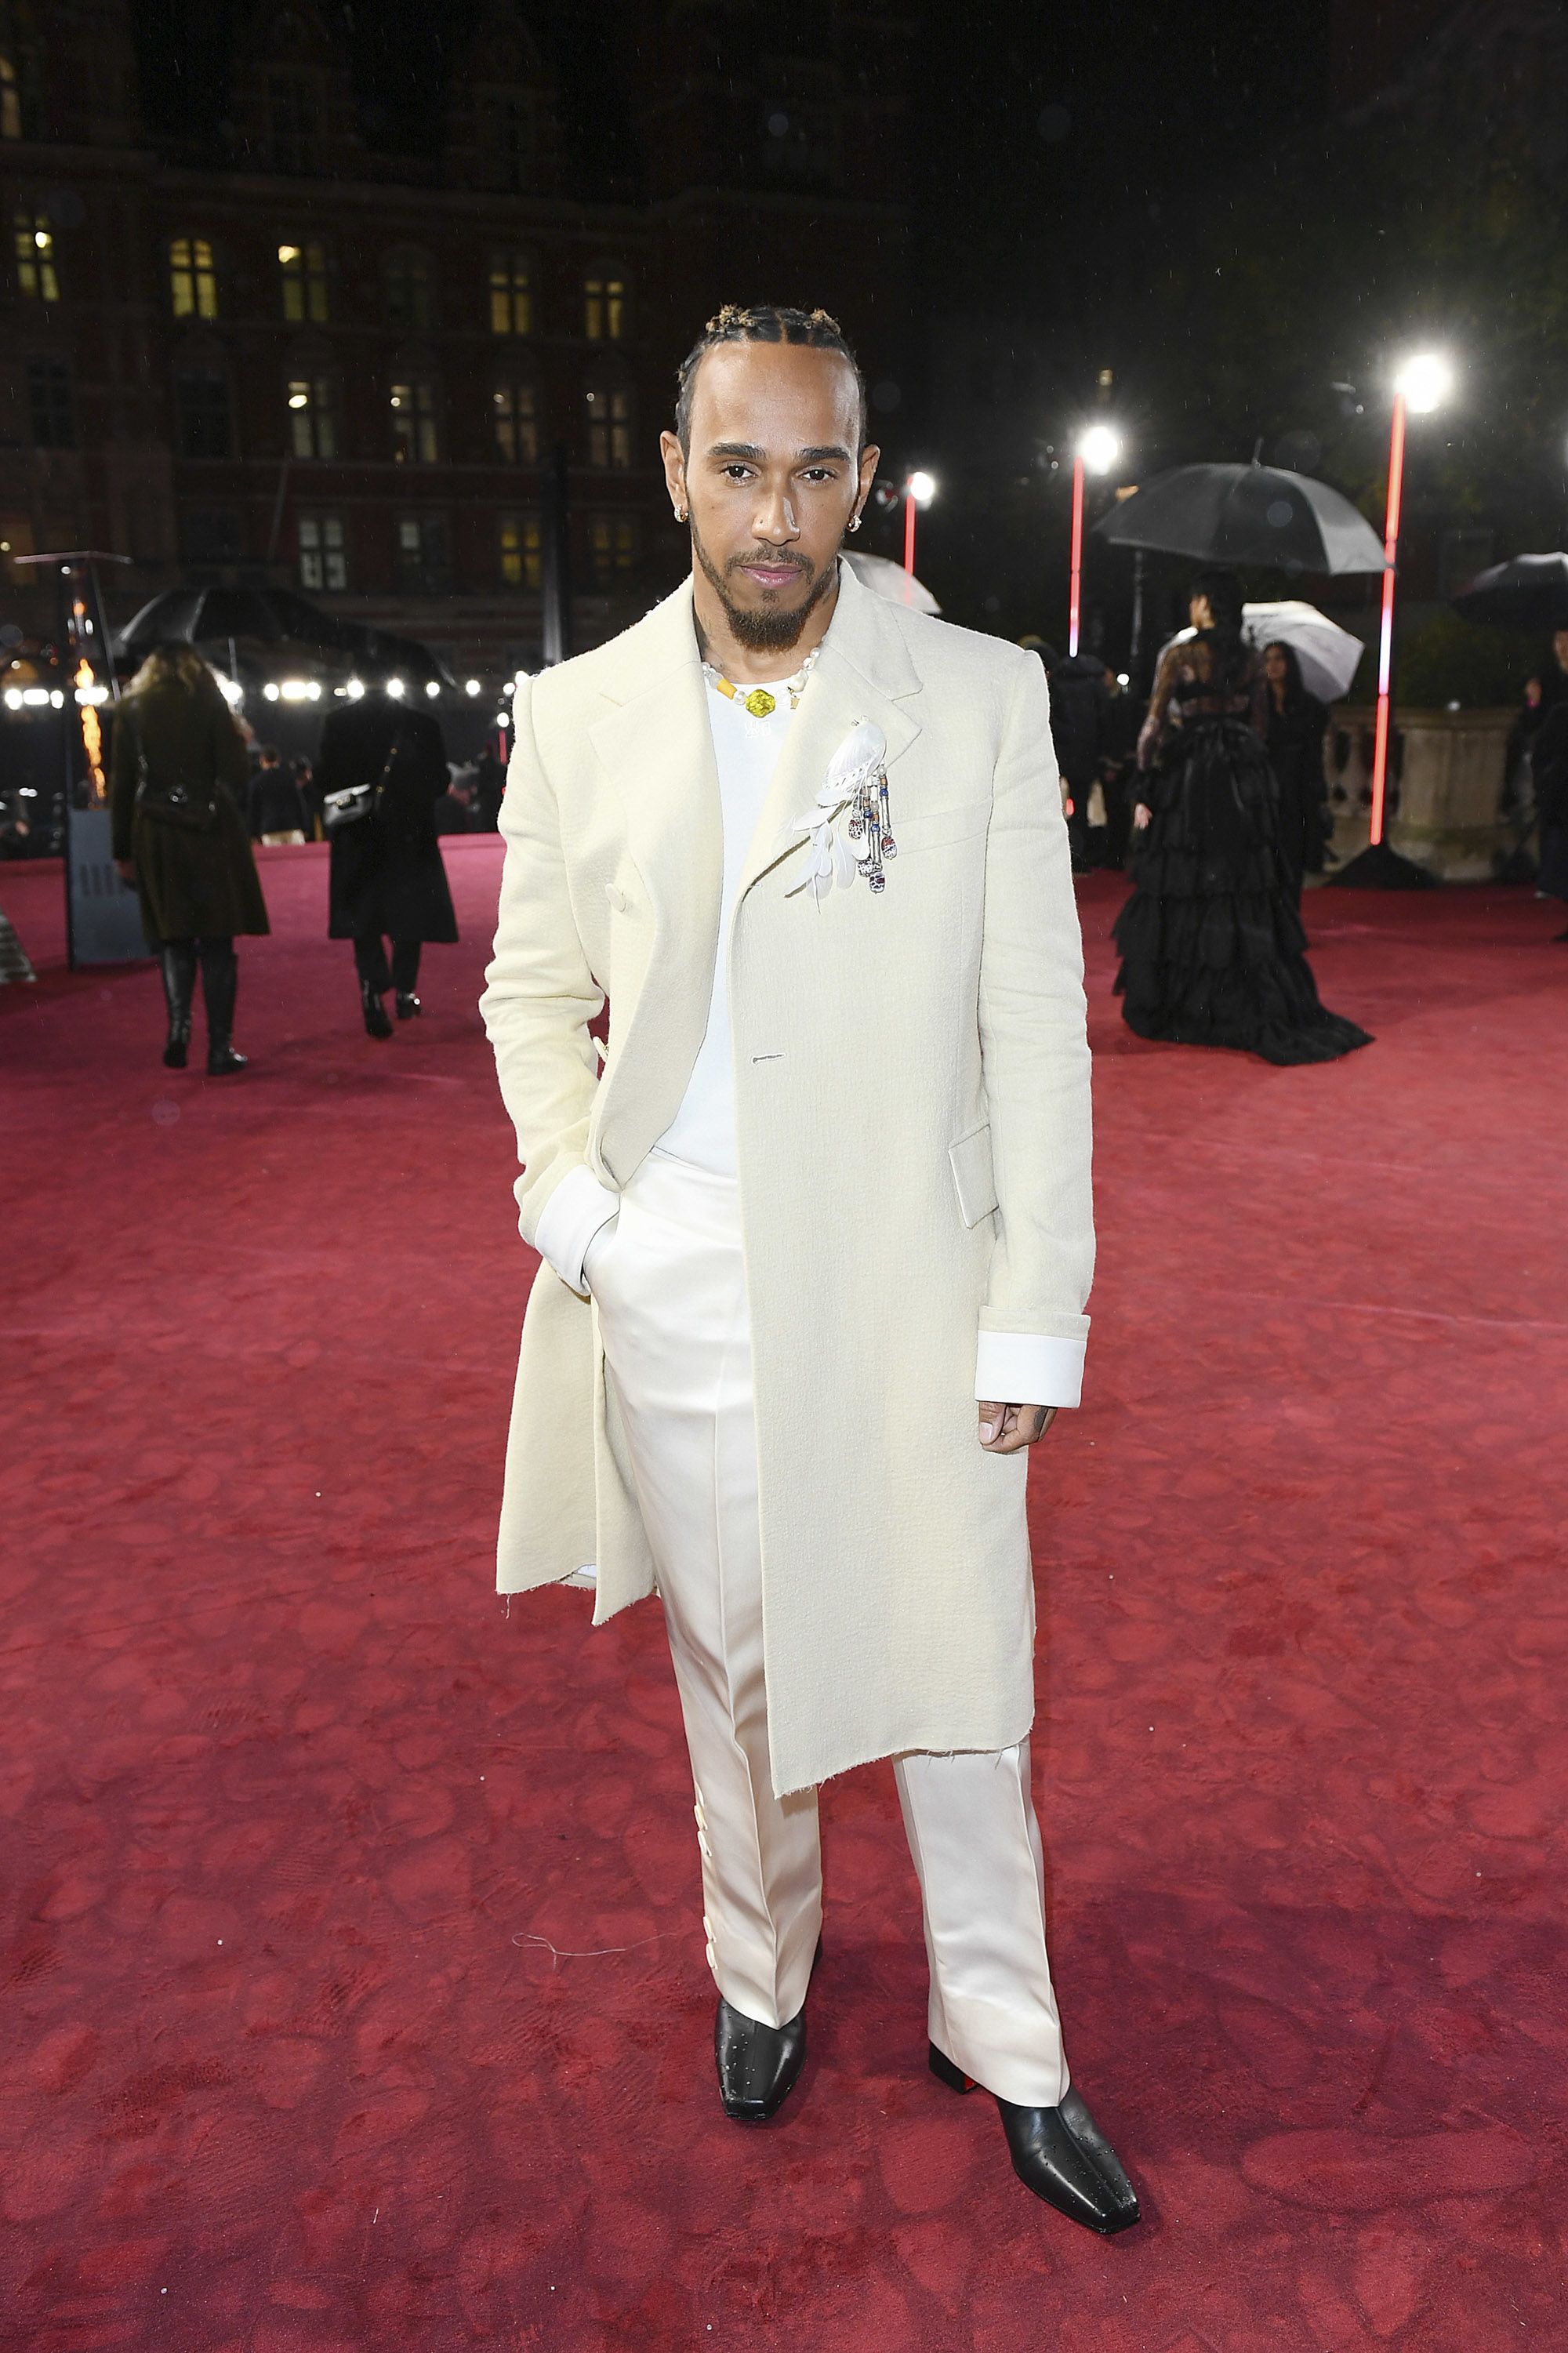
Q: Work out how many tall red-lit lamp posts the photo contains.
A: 3